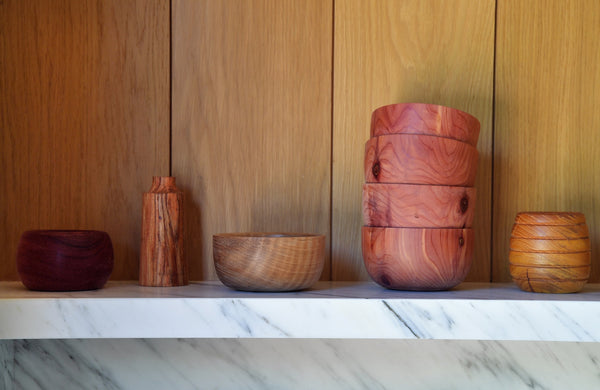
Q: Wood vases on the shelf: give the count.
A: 1